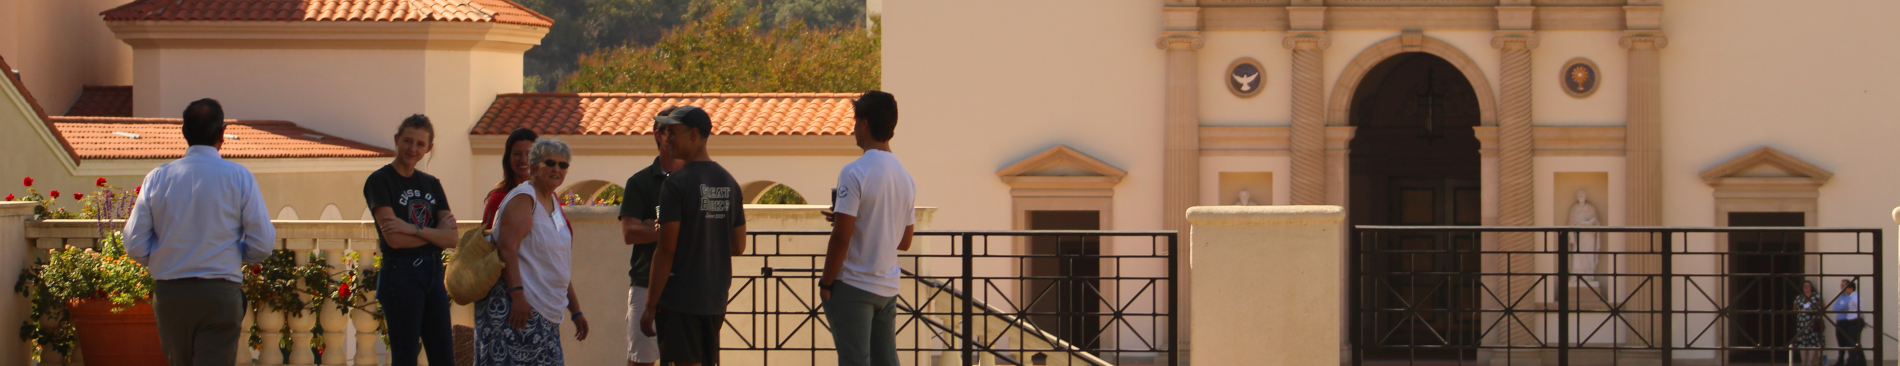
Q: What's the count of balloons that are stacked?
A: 0